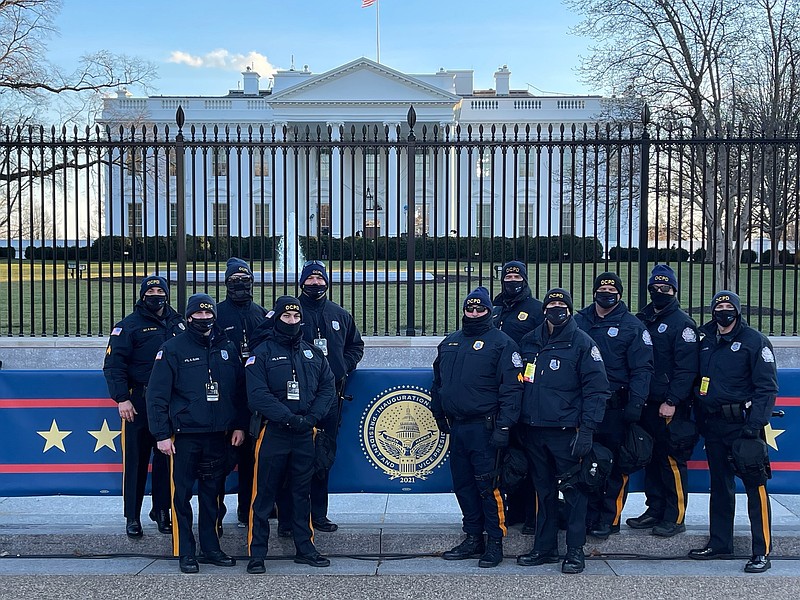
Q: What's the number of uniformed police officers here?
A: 11